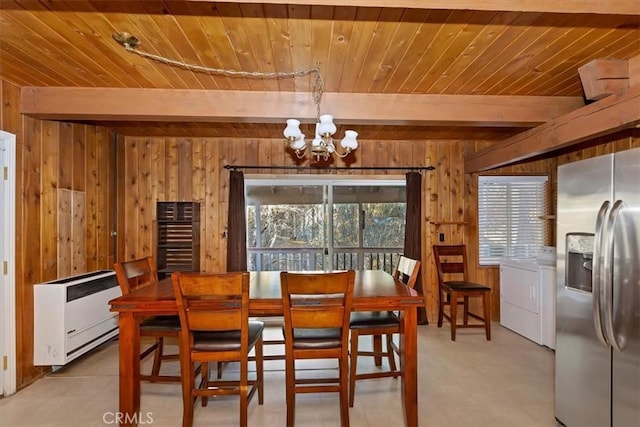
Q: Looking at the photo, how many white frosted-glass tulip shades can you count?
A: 5